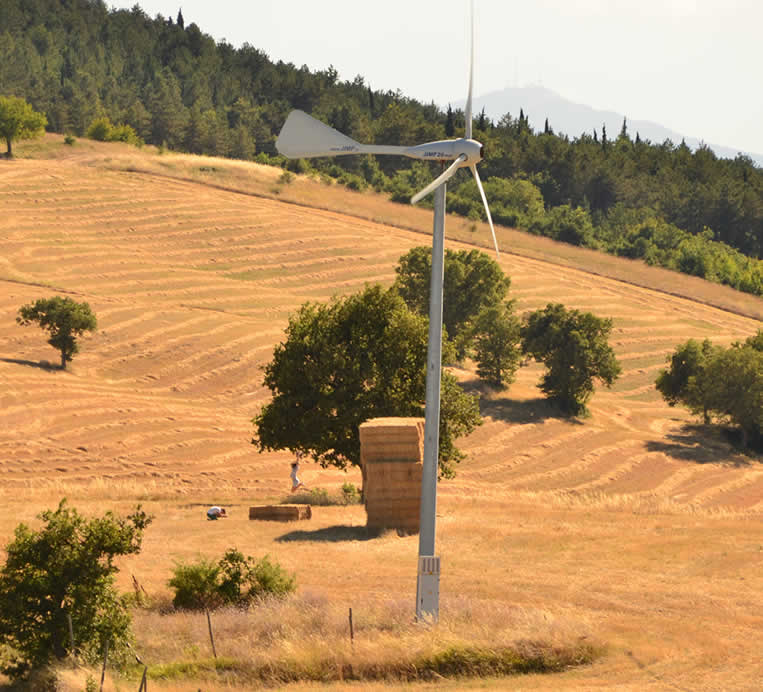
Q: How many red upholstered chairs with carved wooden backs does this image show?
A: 0